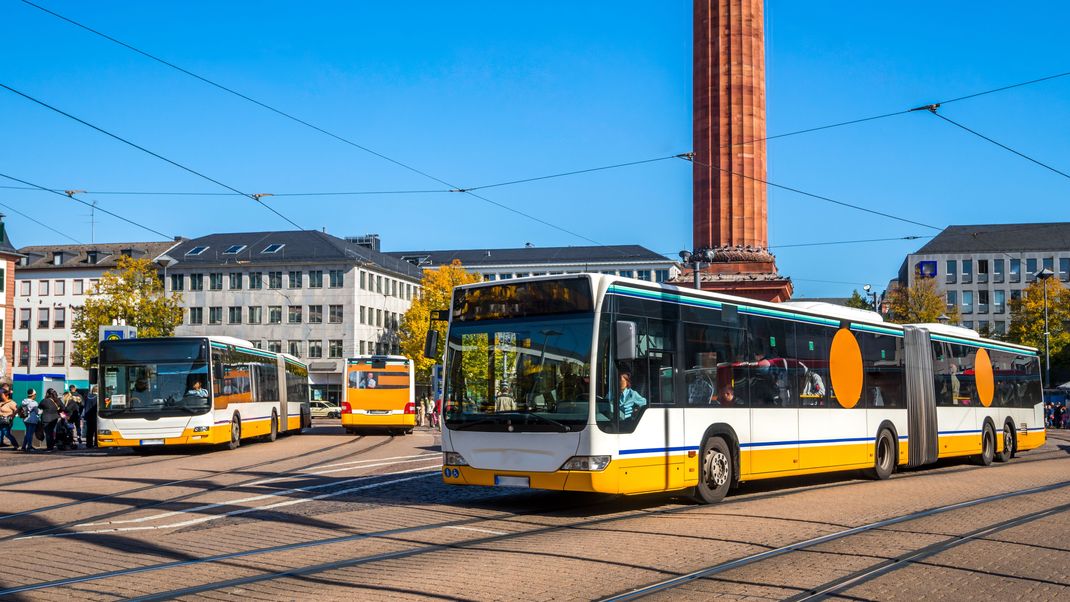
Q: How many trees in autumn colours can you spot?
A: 4